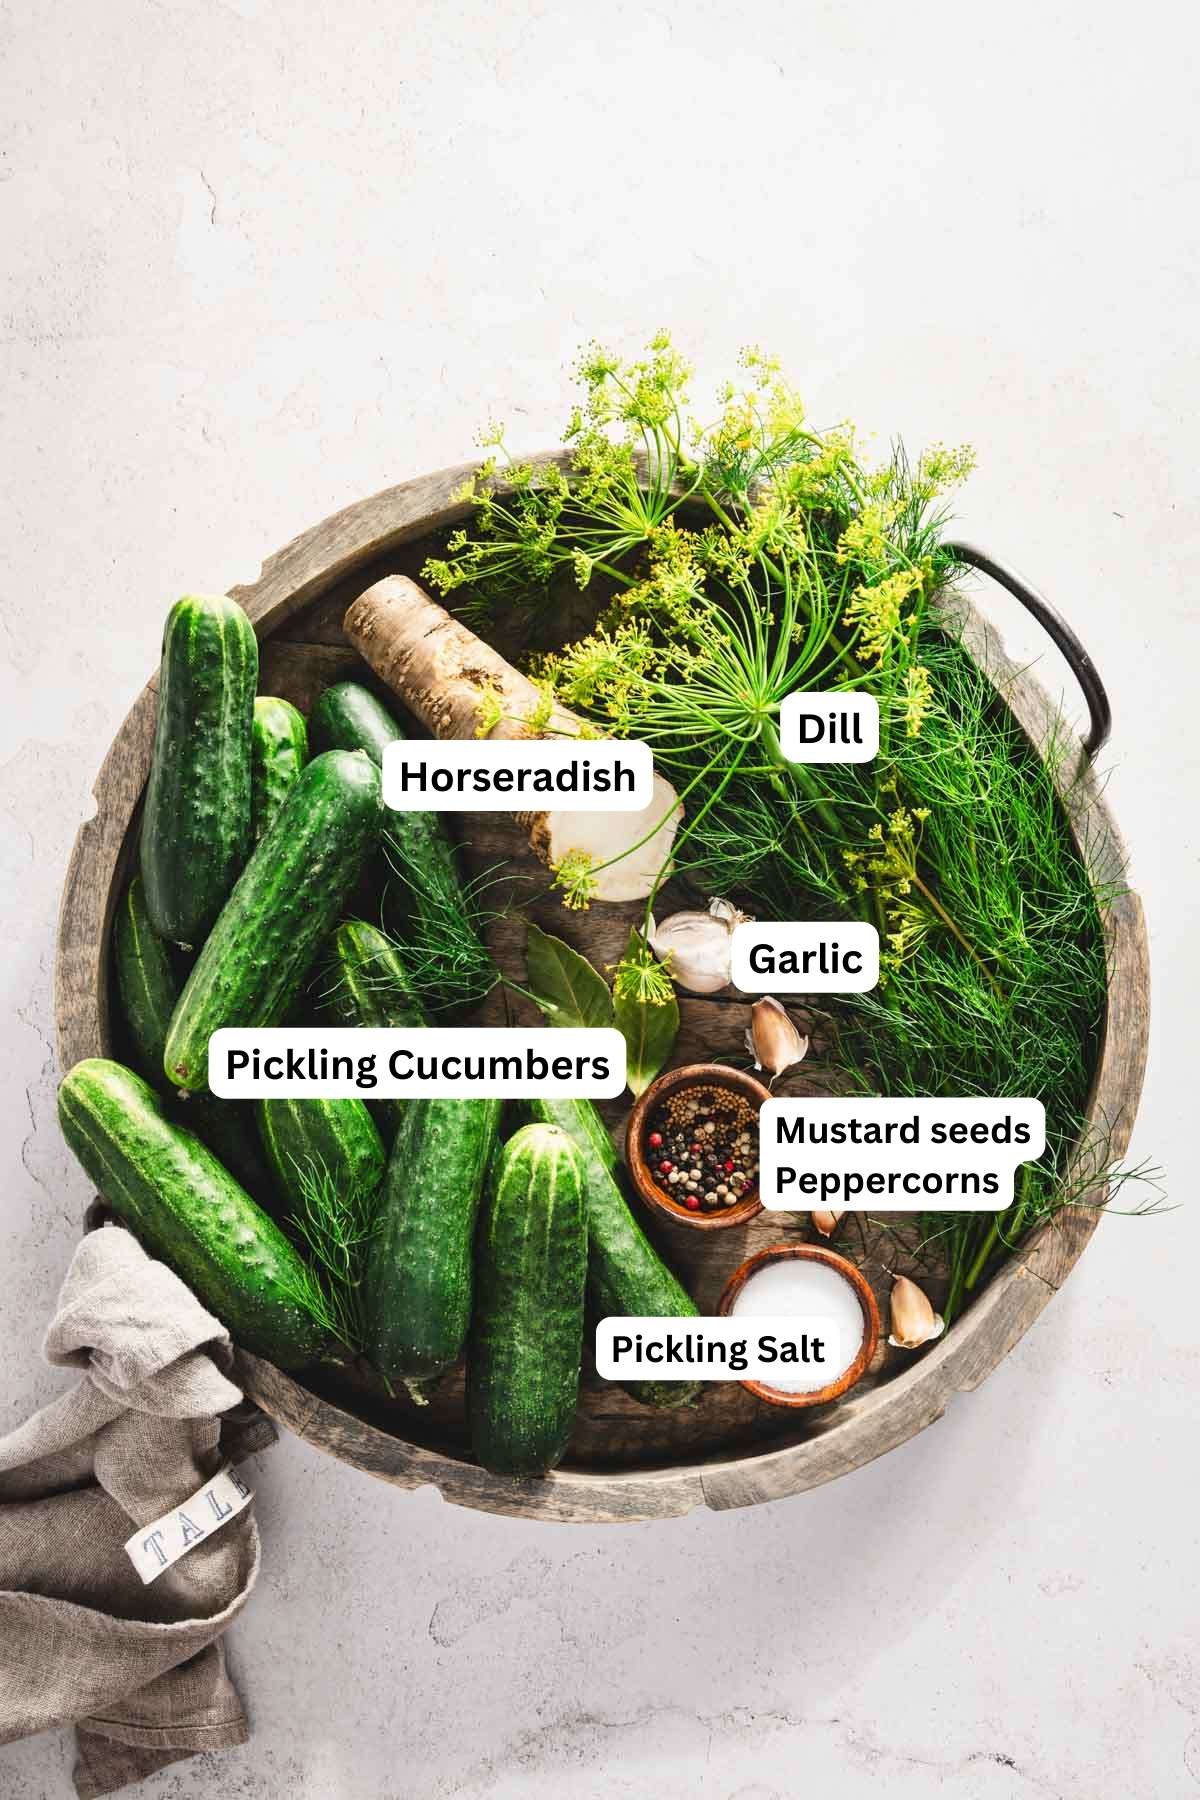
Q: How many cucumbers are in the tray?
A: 11